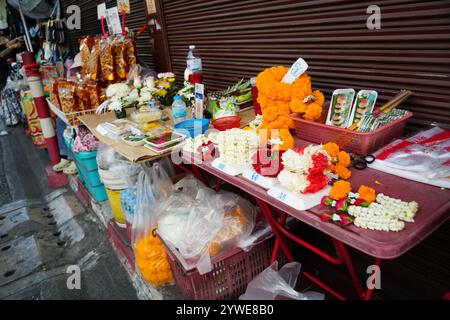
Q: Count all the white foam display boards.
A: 3